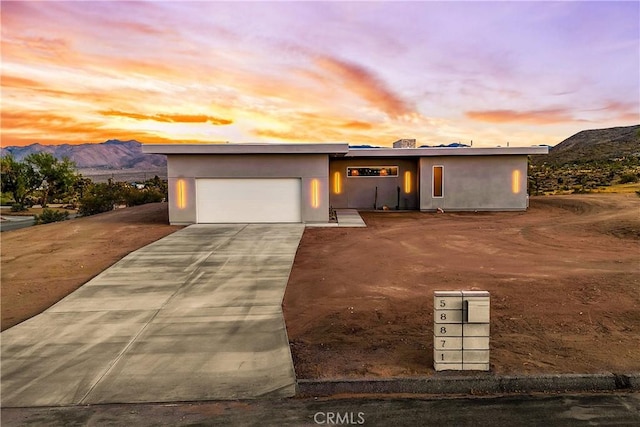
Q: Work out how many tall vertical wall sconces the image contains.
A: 5